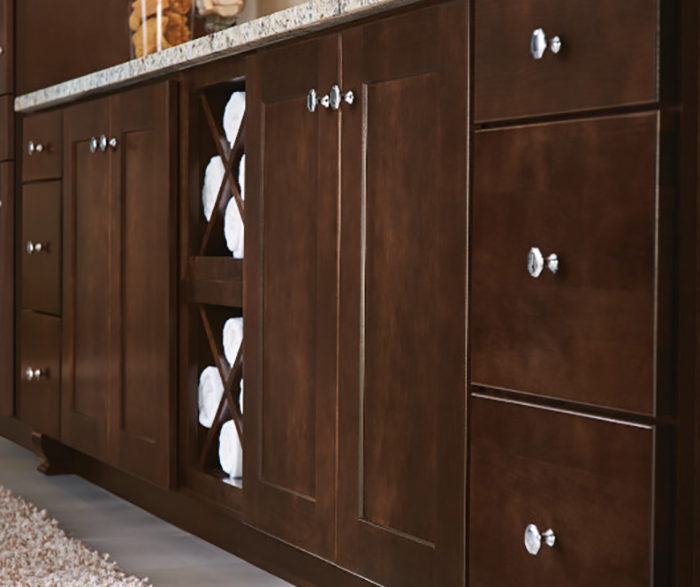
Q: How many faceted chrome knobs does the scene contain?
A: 10